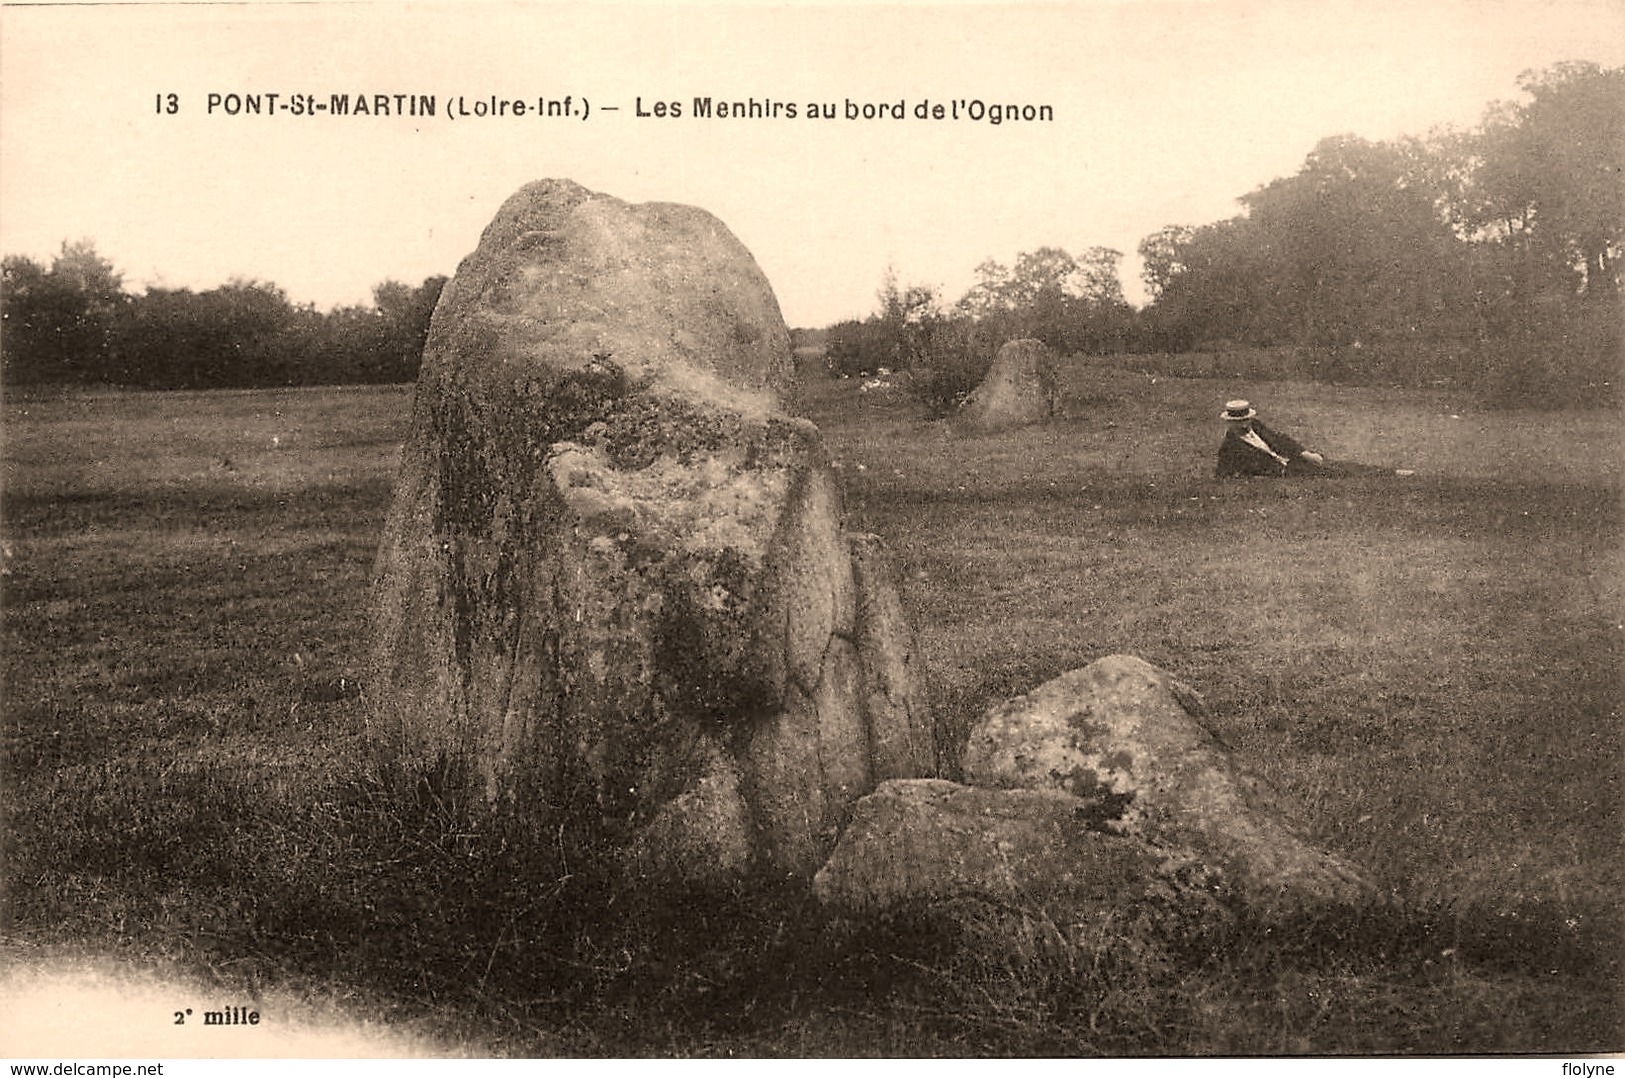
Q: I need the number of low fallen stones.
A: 2